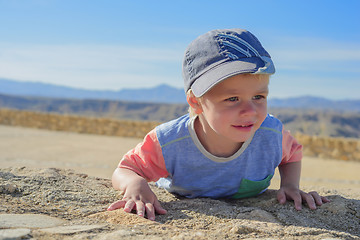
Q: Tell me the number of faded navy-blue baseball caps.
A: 1